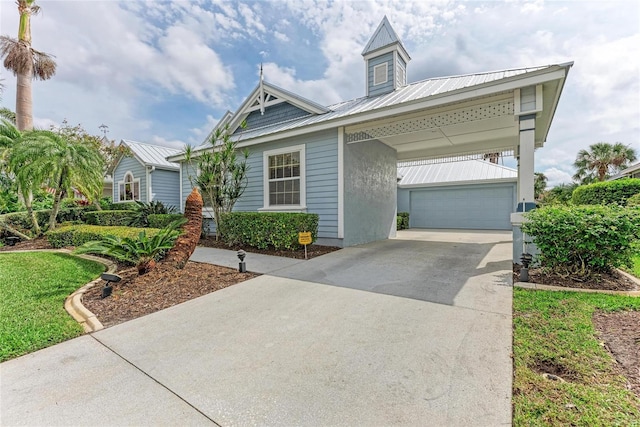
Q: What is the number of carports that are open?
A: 1